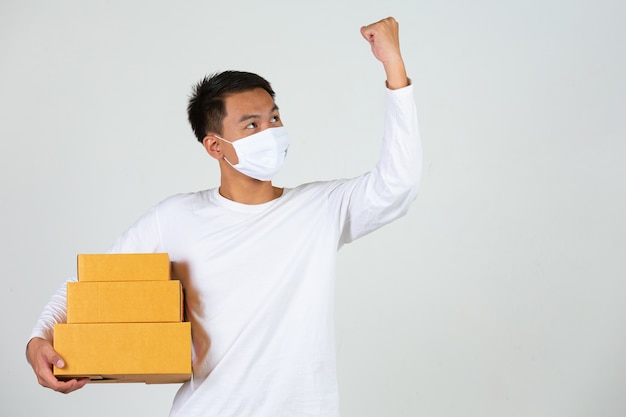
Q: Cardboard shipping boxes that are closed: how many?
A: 3